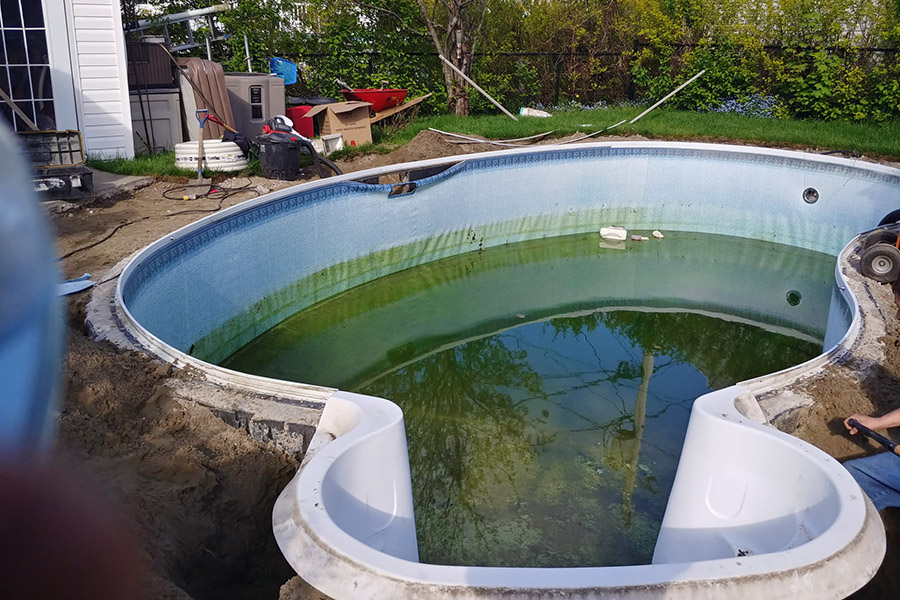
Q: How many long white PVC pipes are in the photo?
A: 2